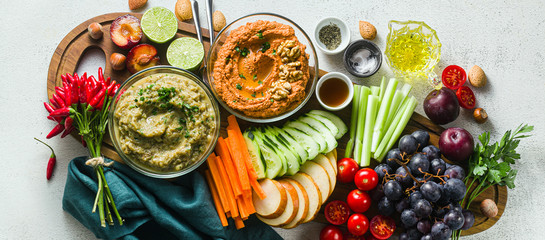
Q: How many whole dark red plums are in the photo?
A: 2